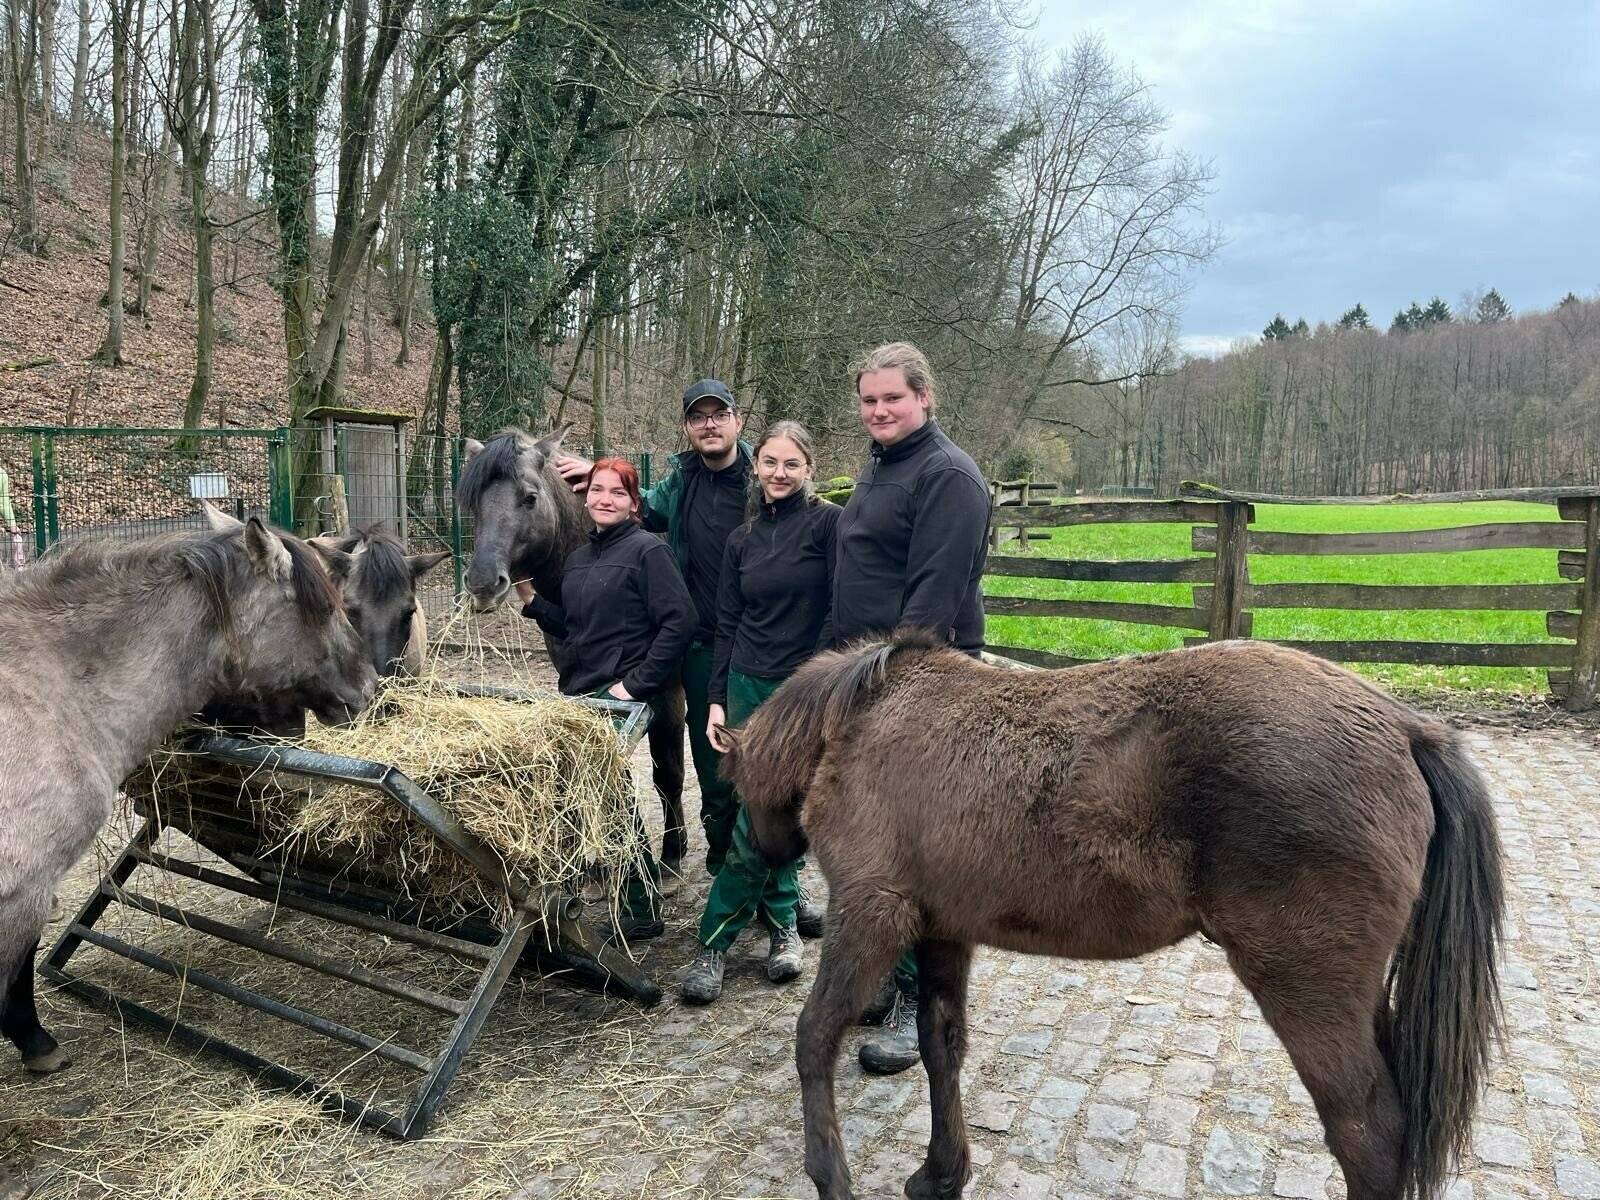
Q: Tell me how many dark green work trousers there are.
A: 4